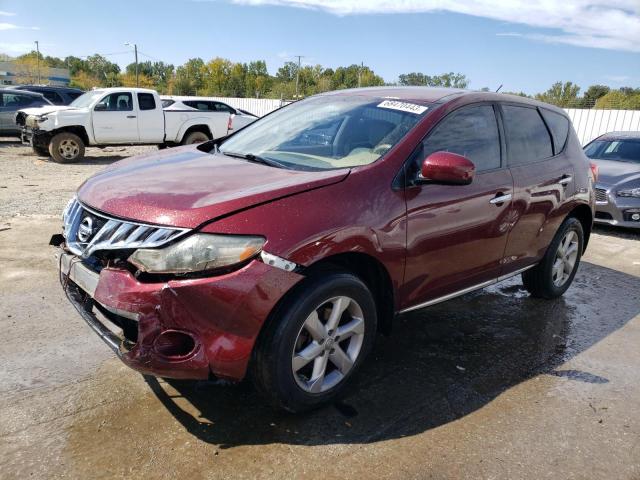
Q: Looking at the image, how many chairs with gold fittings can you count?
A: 0